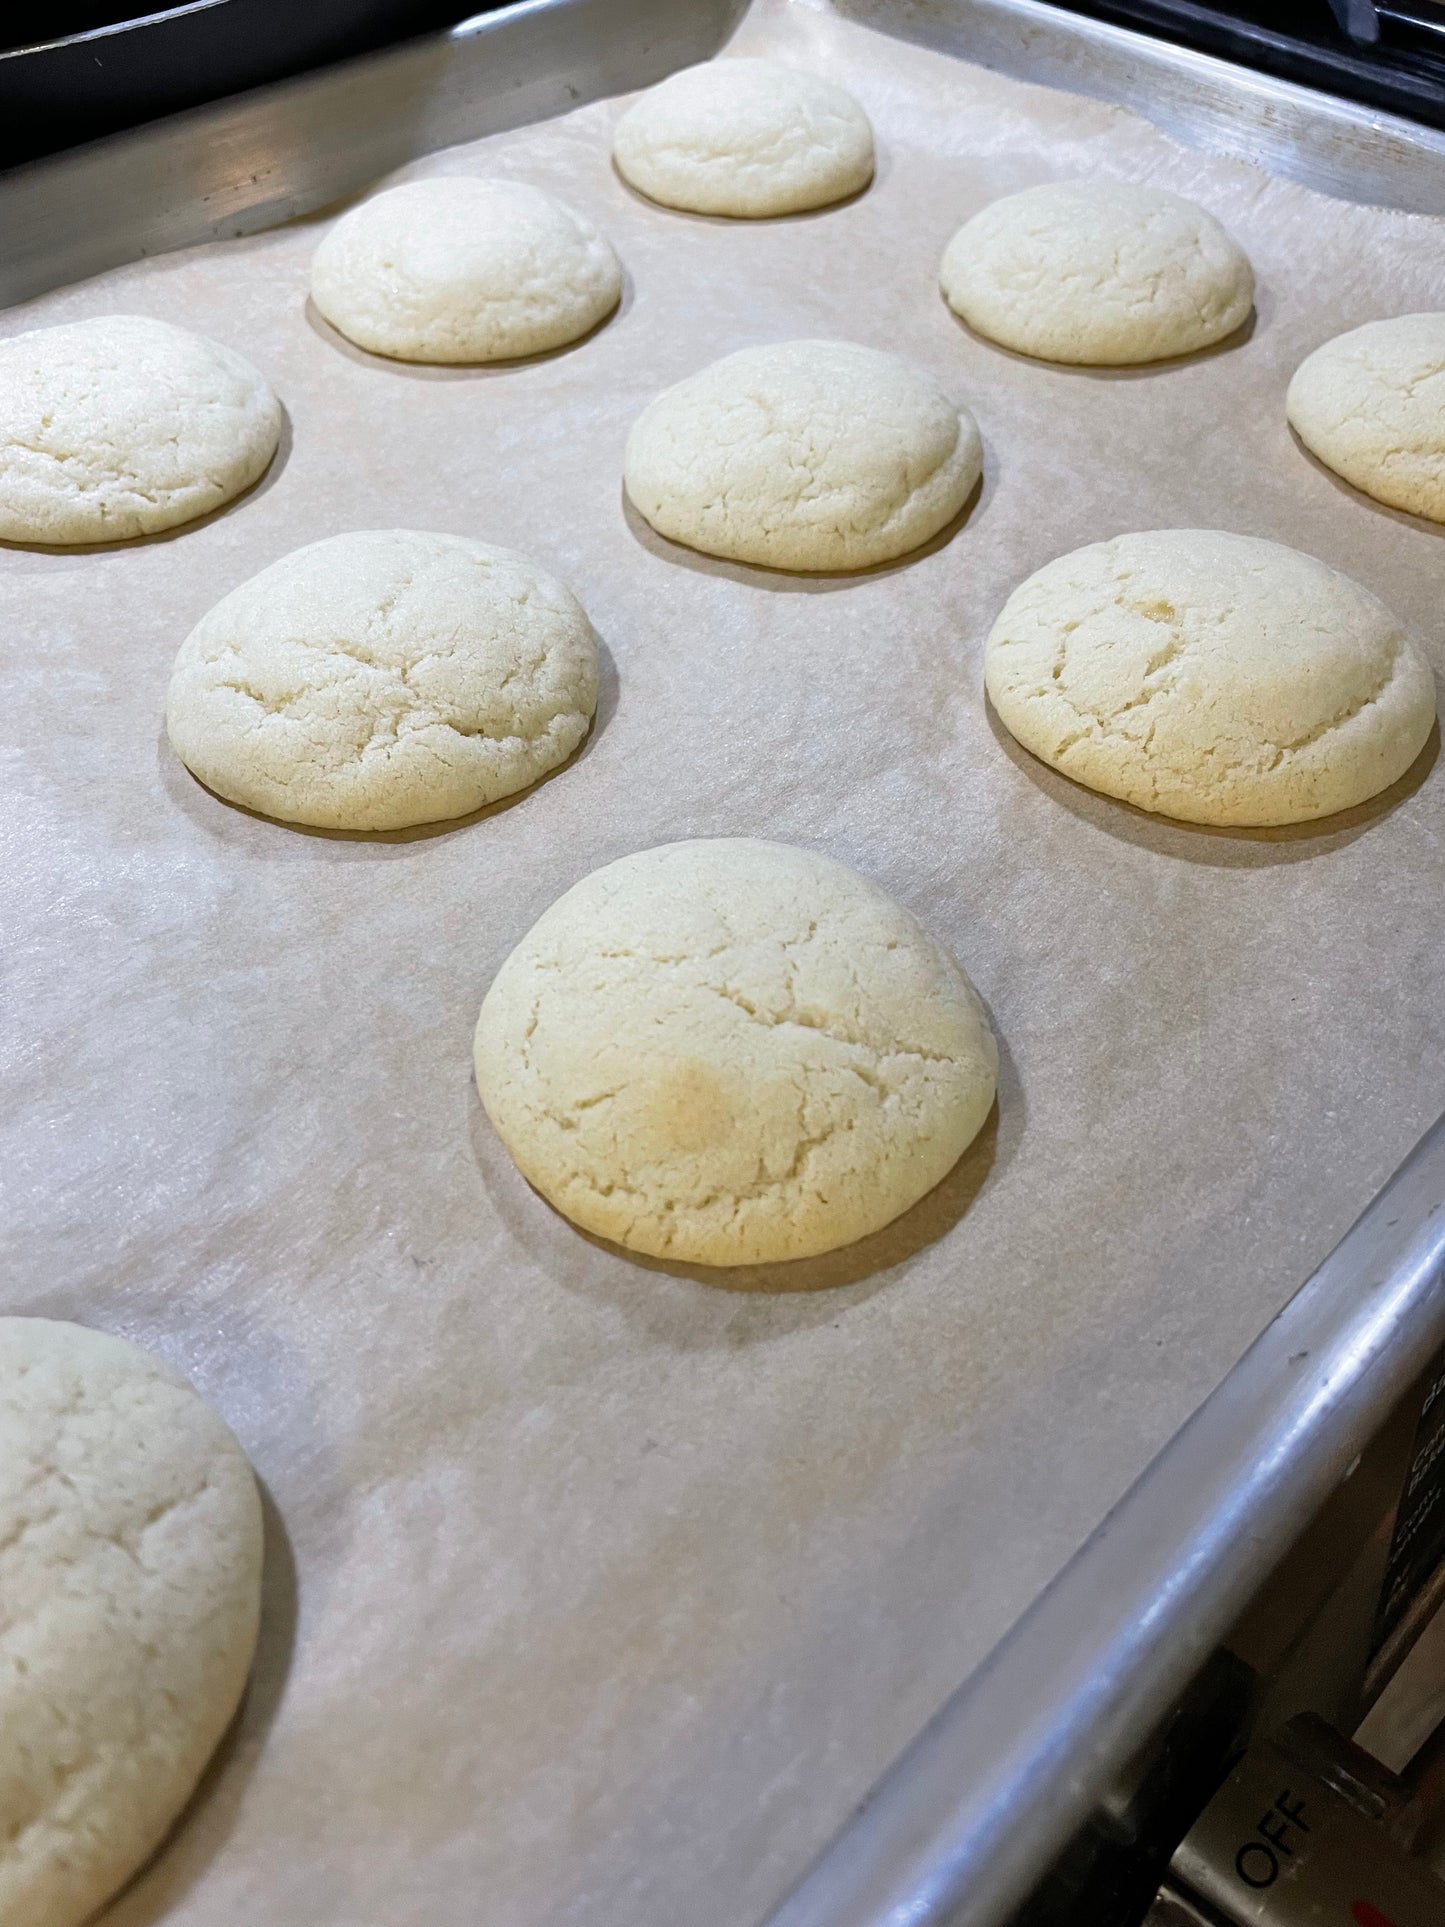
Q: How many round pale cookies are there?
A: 10